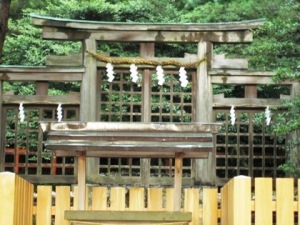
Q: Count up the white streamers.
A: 8